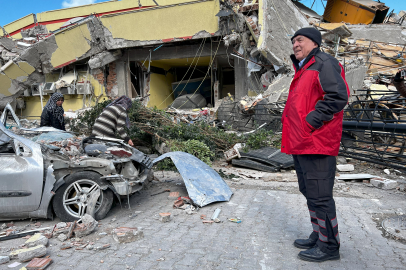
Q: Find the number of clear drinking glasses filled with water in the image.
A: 0